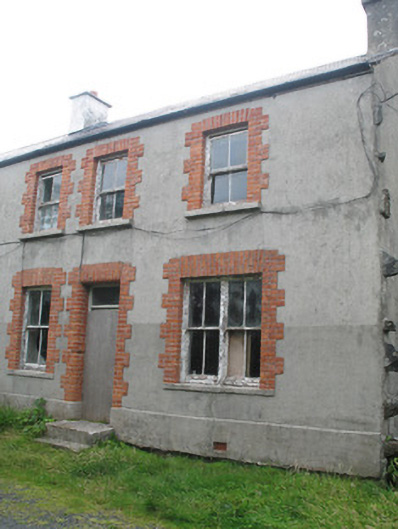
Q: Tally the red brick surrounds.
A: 6